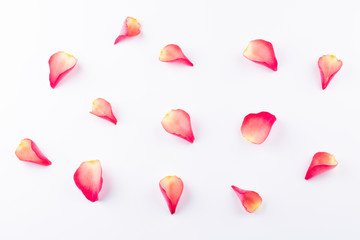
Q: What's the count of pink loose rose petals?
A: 13